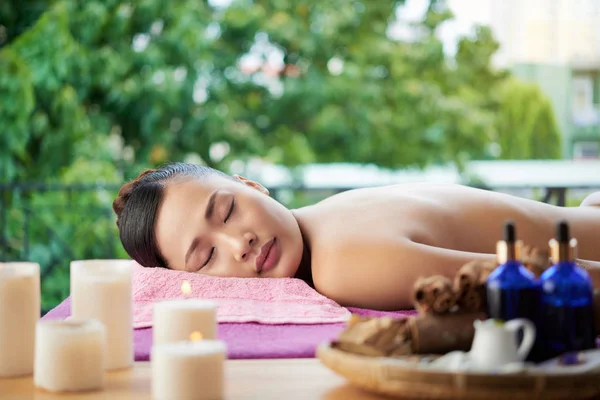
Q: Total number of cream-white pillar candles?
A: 5